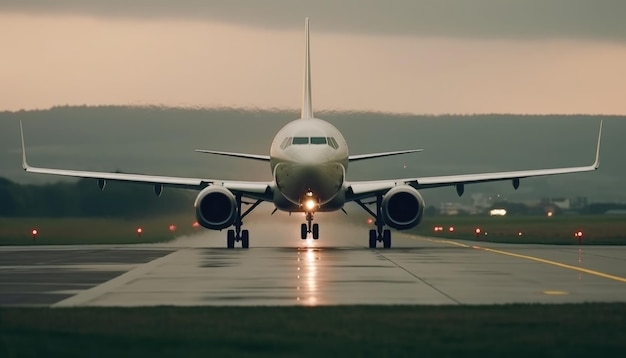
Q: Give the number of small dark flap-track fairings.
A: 4